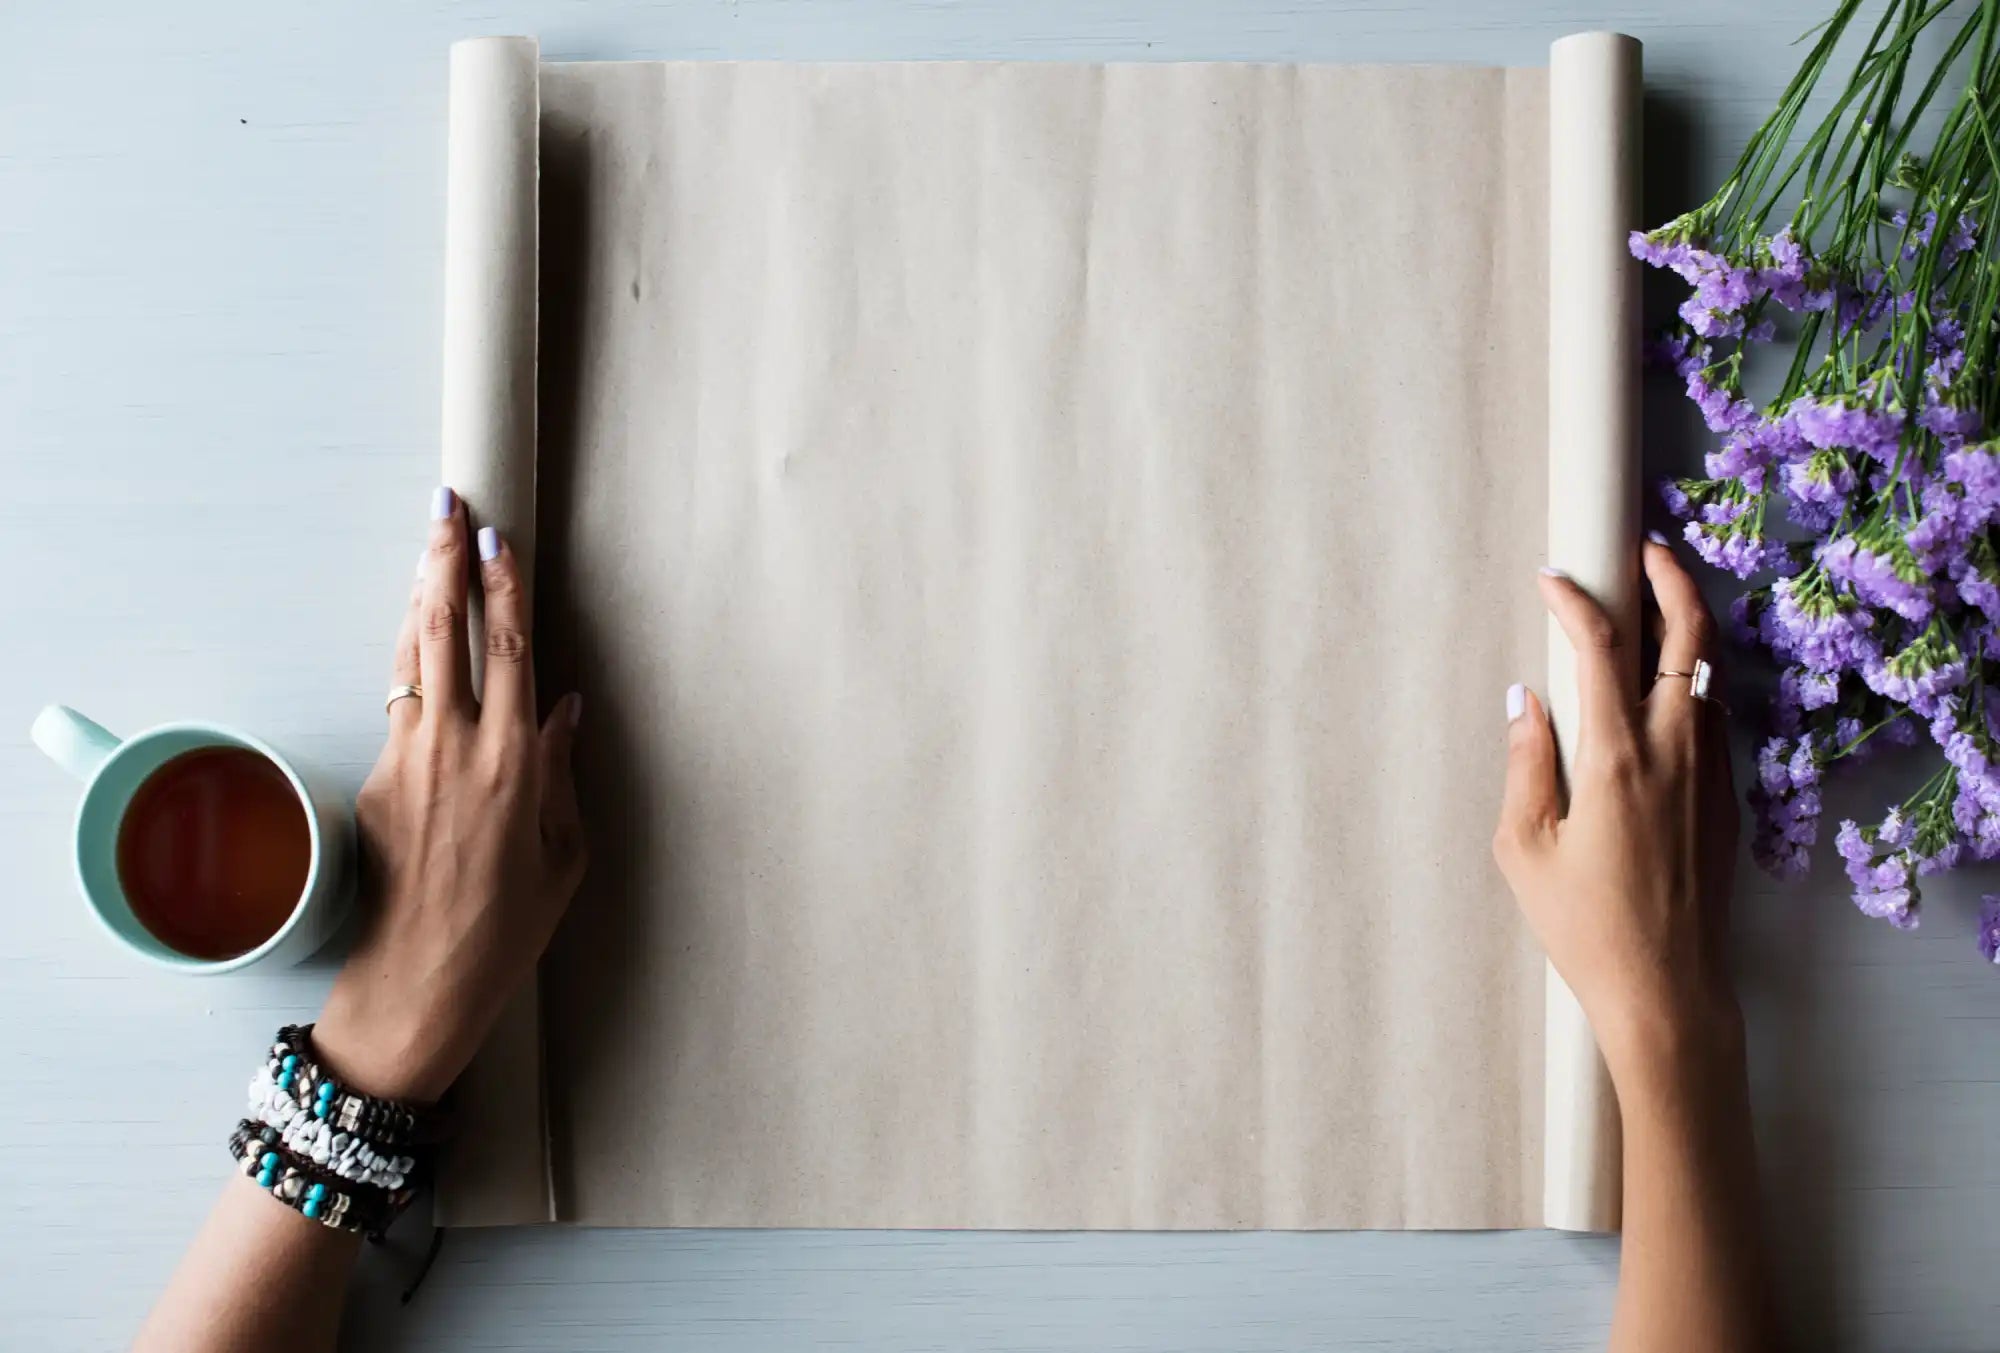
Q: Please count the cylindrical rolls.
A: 2